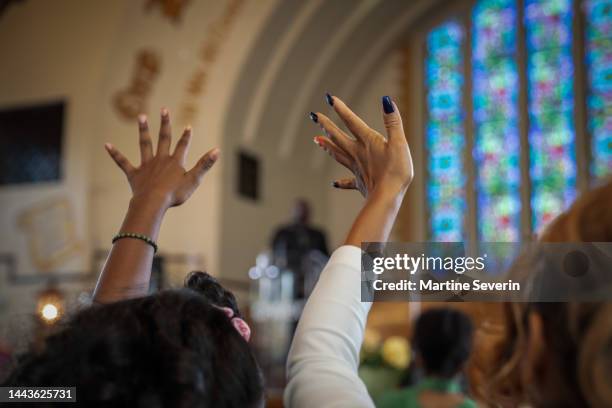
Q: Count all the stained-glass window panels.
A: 4